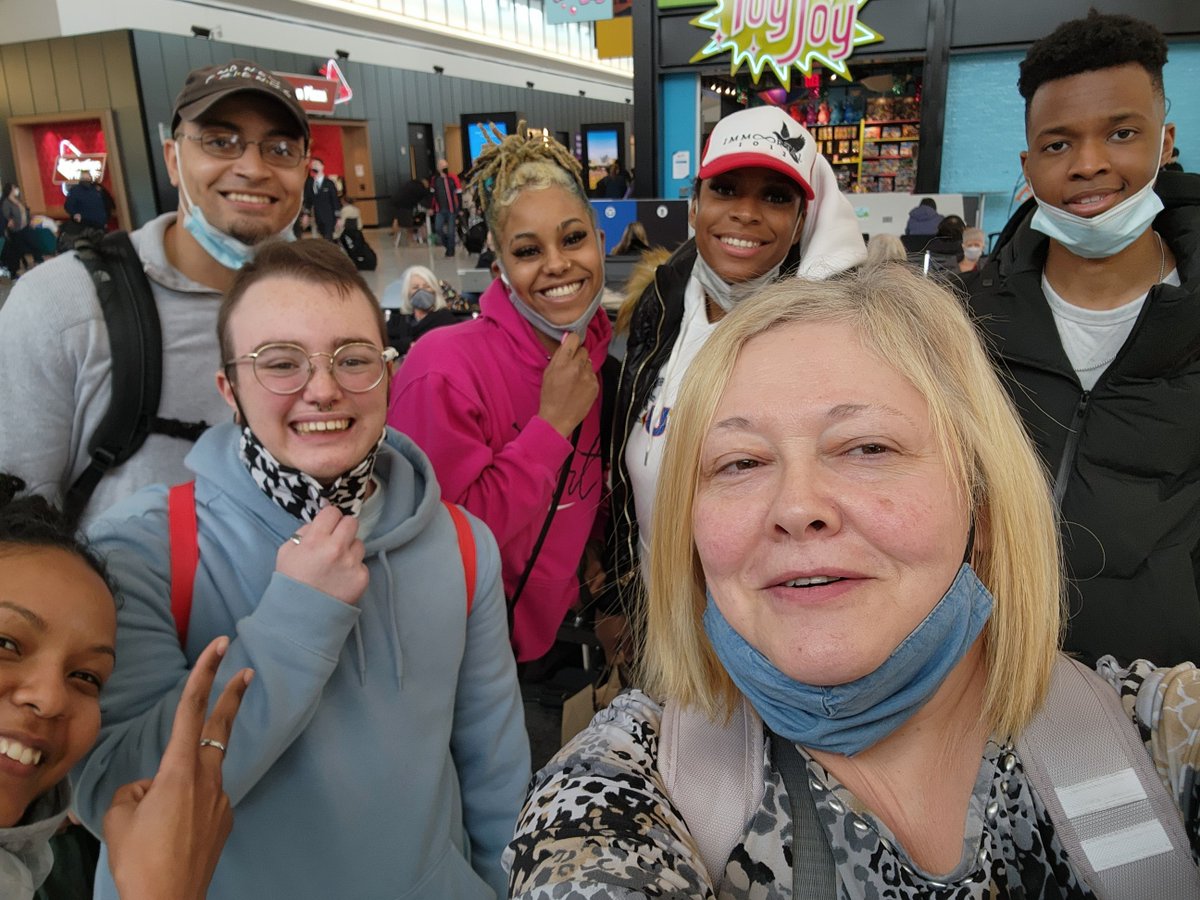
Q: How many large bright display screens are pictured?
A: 2